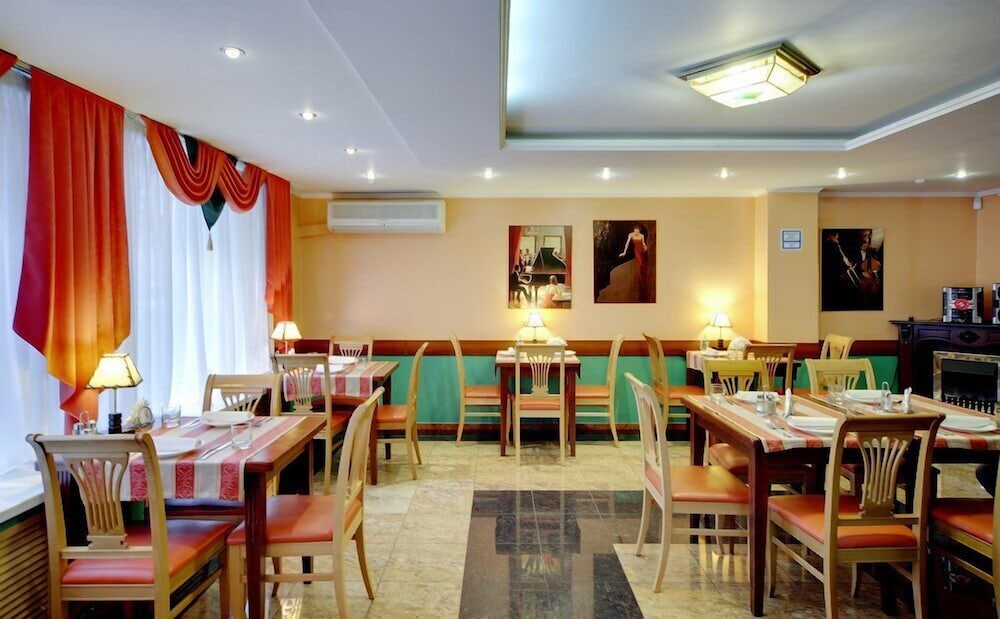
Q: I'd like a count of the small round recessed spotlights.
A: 9